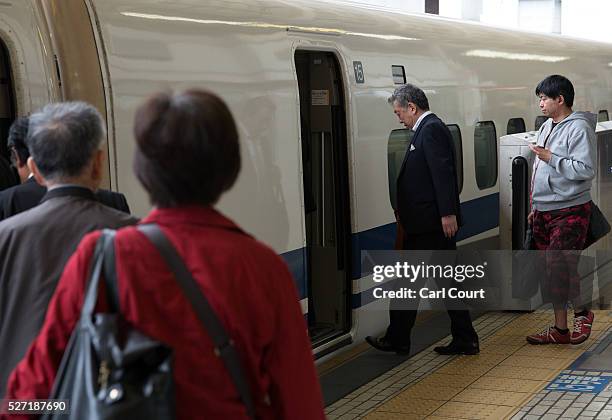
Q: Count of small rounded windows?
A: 6